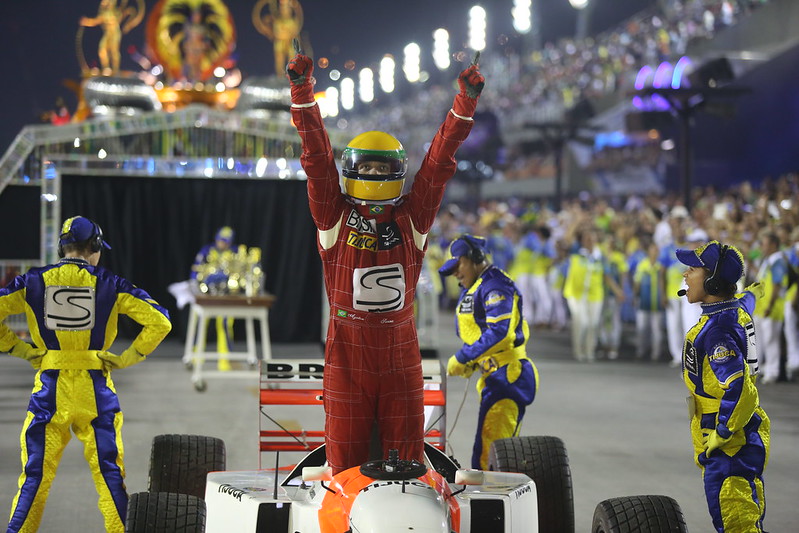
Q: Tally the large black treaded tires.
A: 4